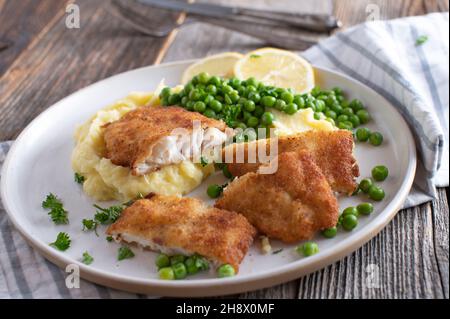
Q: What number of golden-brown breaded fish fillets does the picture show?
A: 4